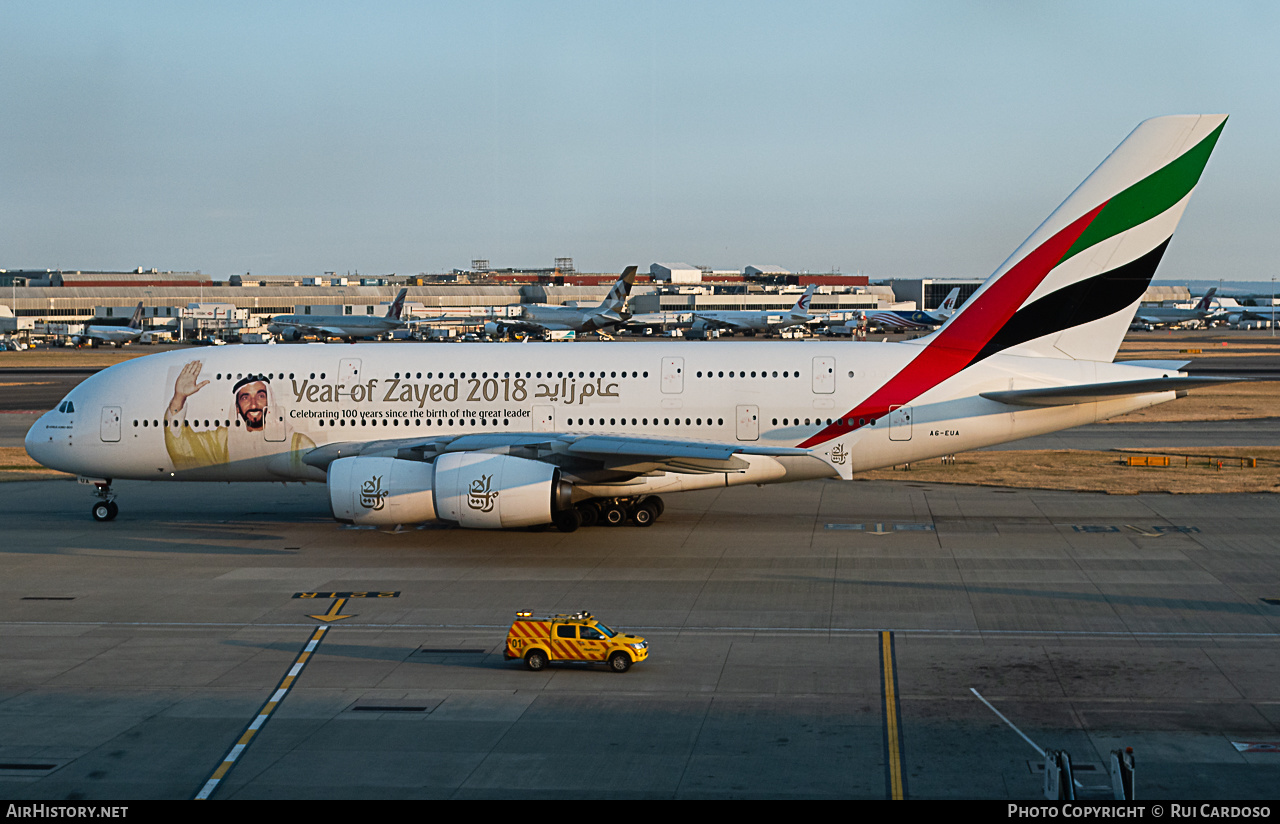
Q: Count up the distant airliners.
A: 7